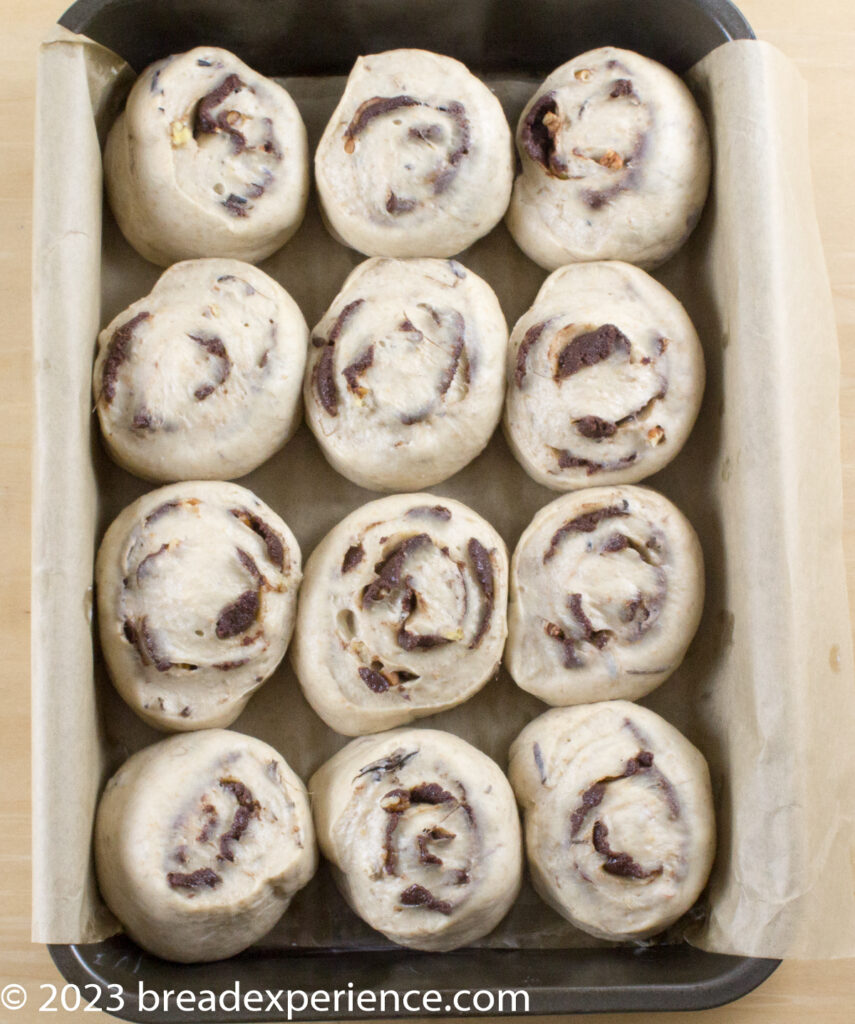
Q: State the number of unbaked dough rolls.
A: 12